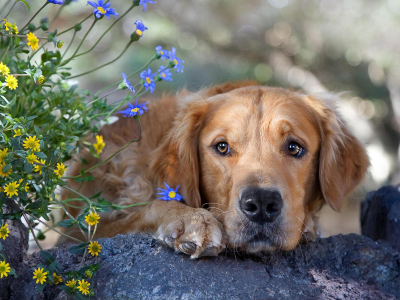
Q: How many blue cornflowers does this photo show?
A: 11